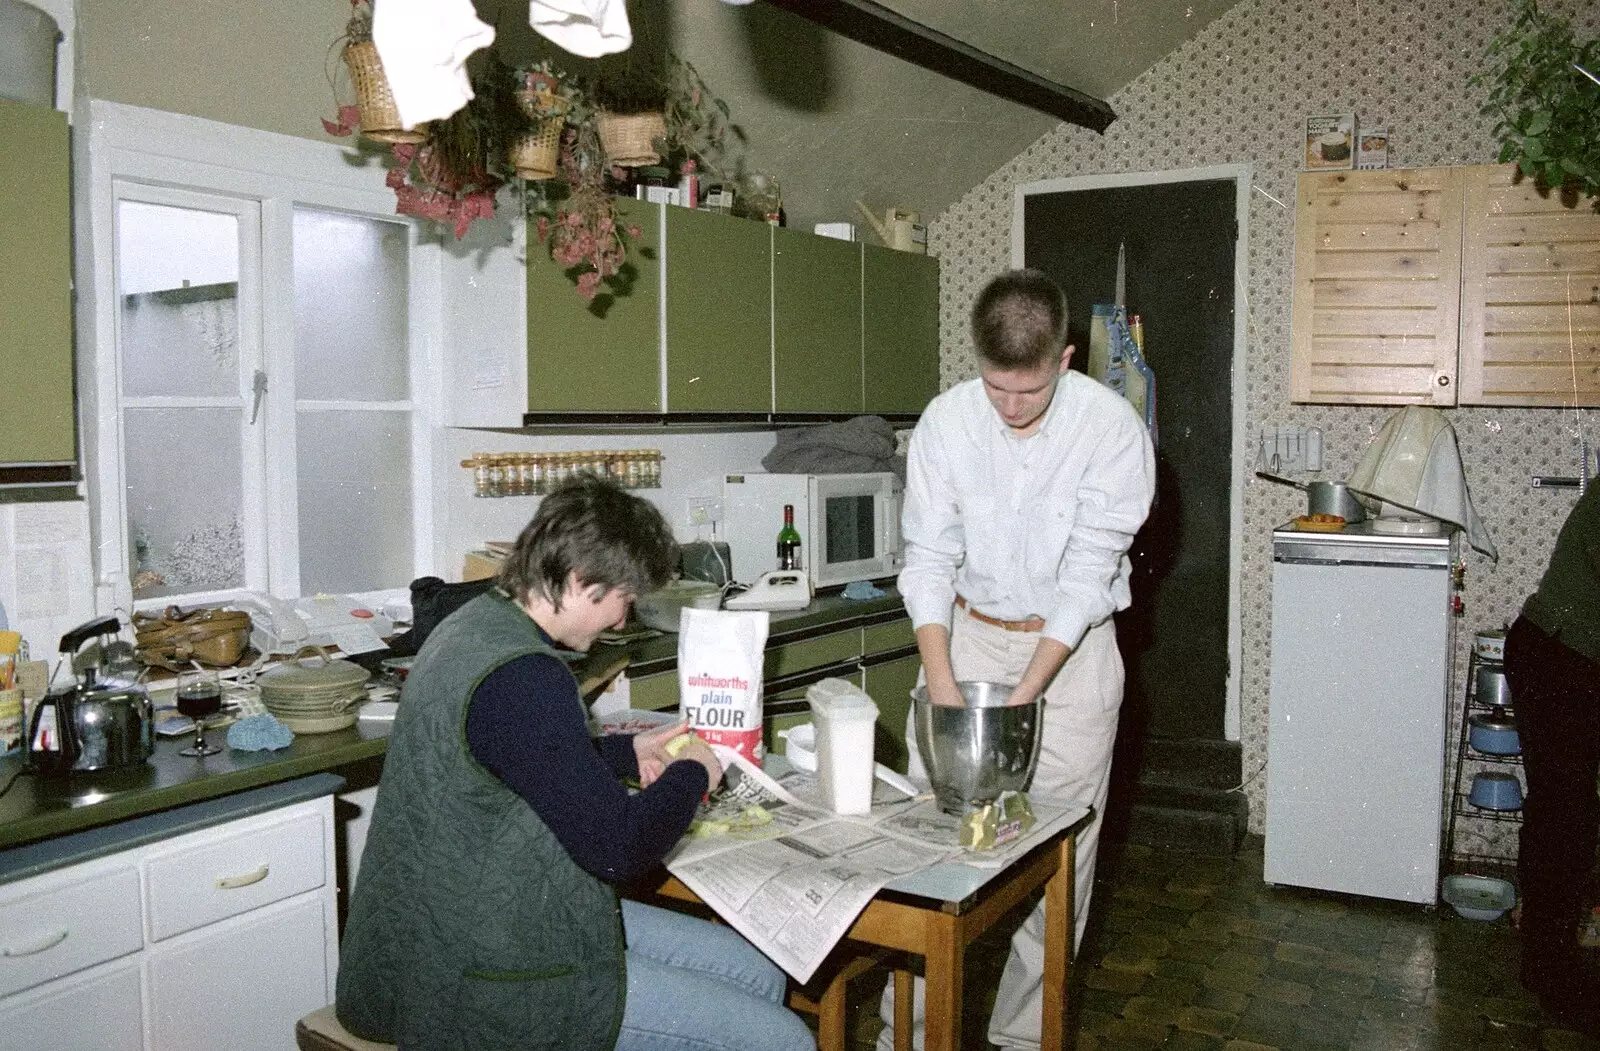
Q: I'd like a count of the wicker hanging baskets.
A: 3